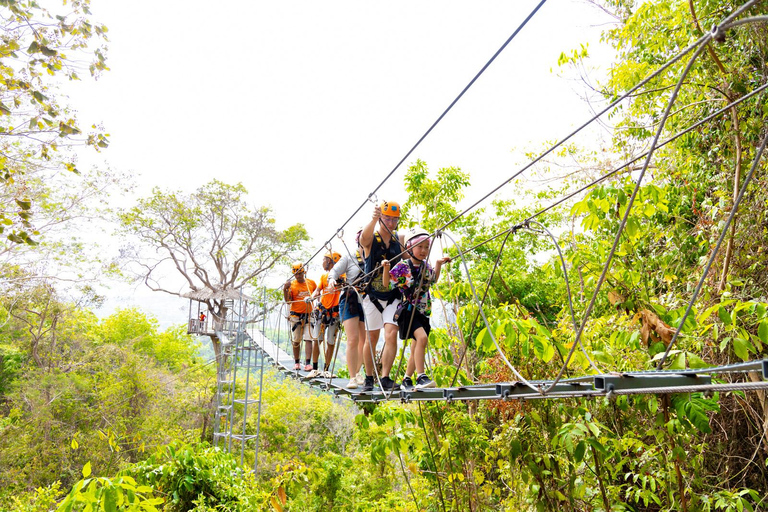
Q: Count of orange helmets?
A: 3